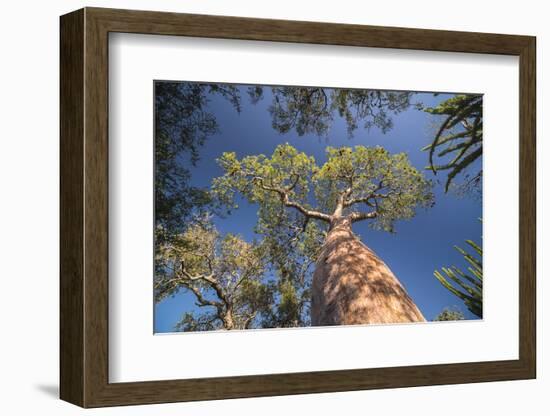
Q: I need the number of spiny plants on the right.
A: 2